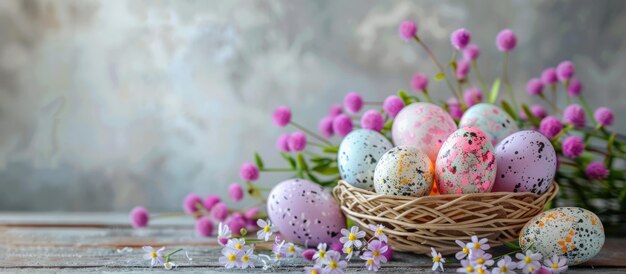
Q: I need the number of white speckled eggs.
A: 2